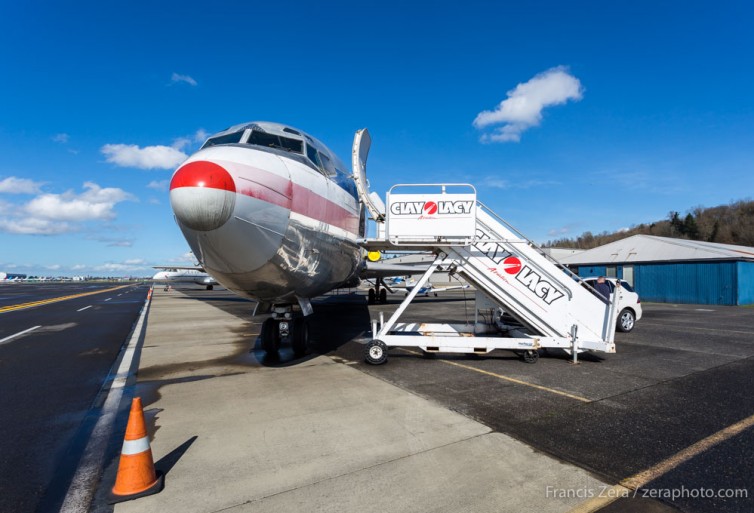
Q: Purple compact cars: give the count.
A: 0